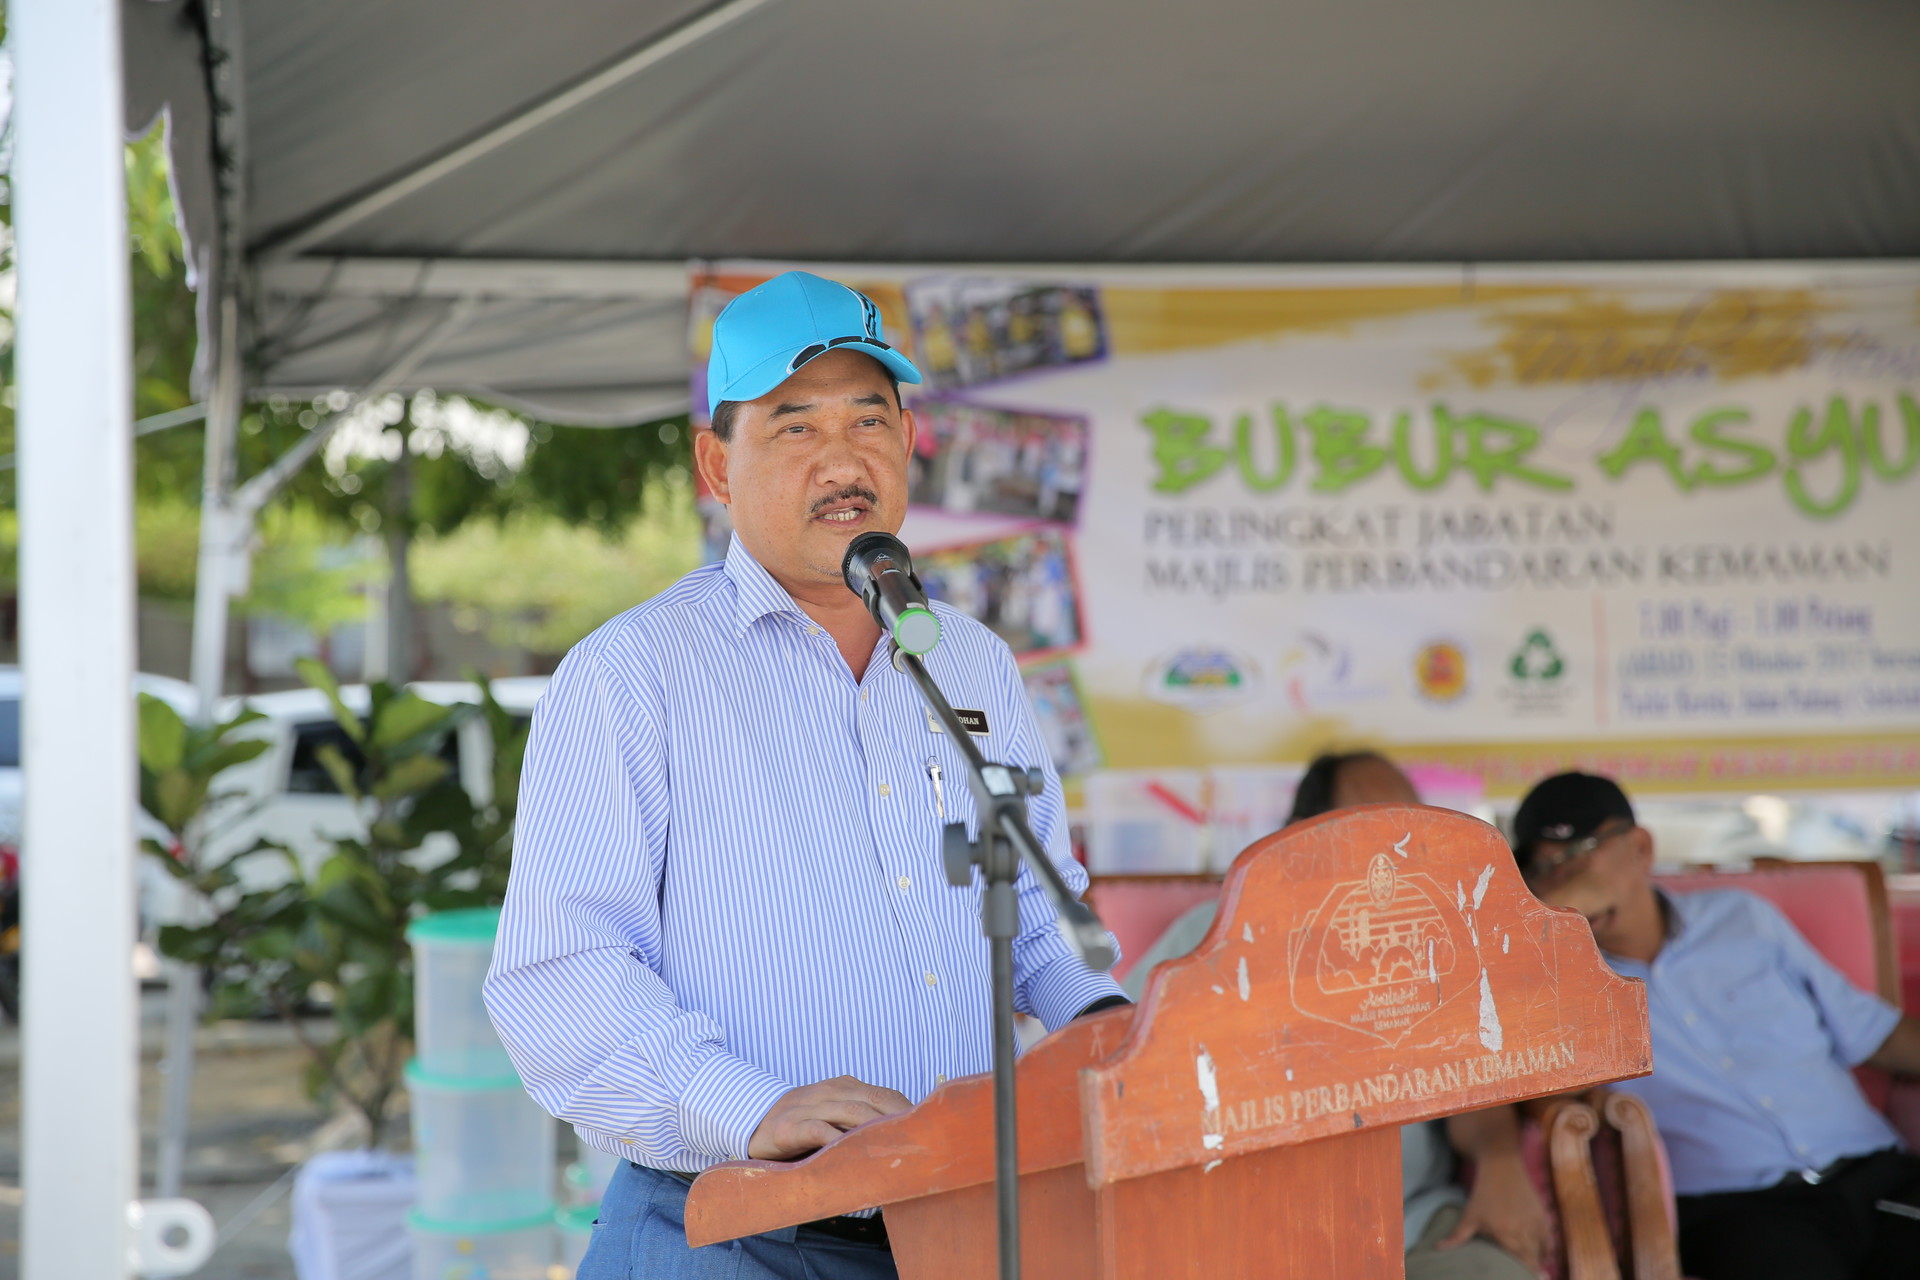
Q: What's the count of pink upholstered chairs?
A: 2